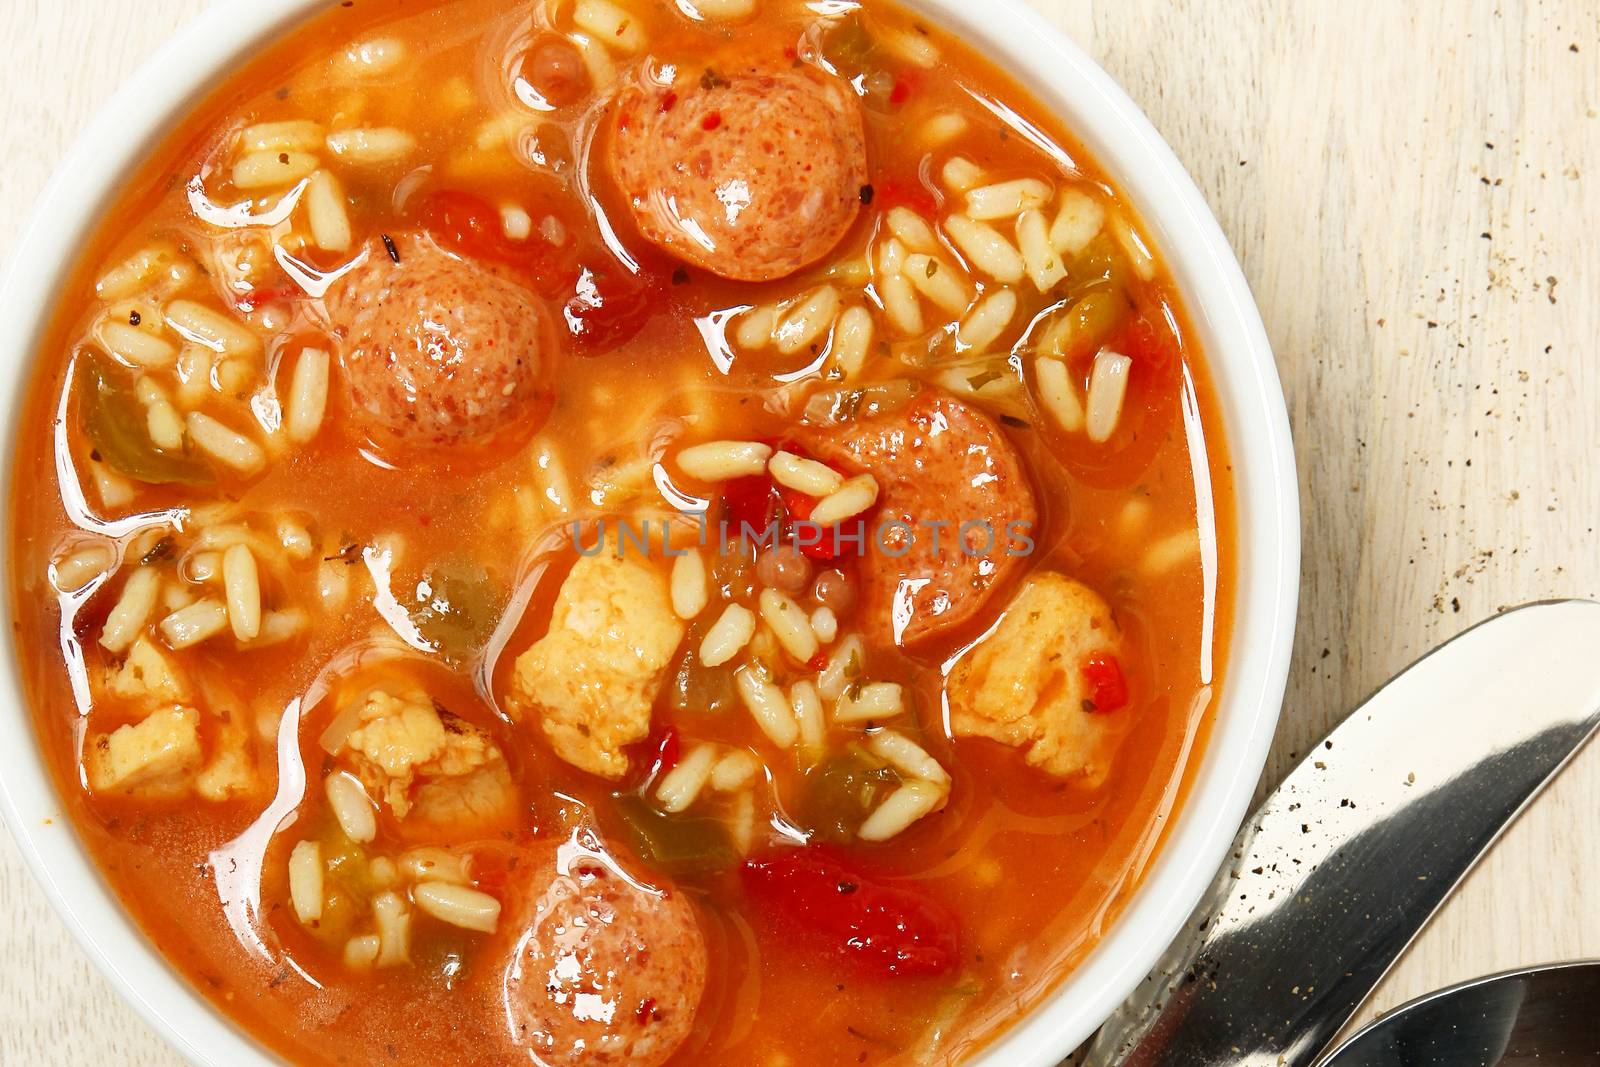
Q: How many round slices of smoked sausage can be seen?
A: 4